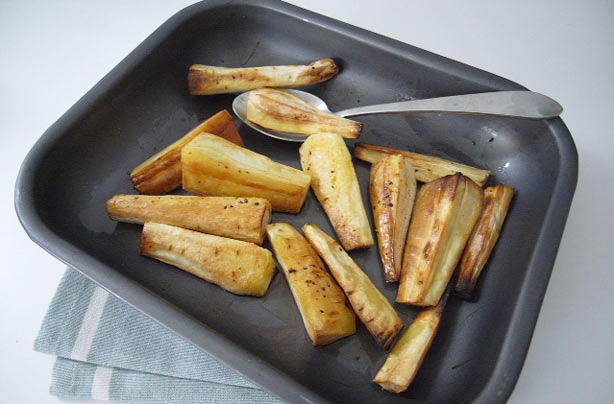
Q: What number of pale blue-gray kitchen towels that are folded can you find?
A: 1